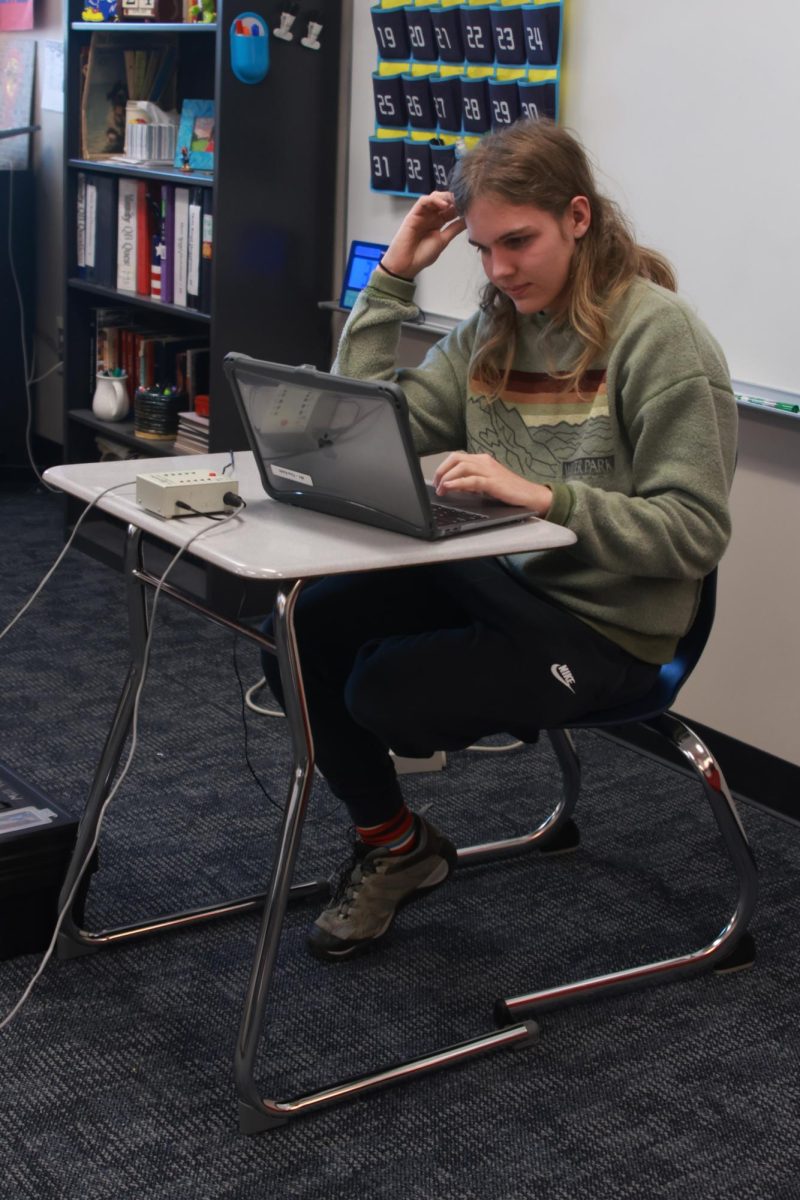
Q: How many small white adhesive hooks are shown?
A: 2